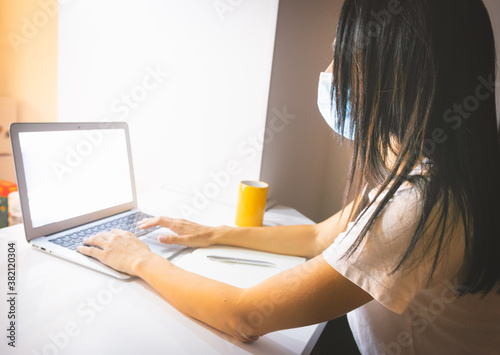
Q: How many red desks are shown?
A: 0